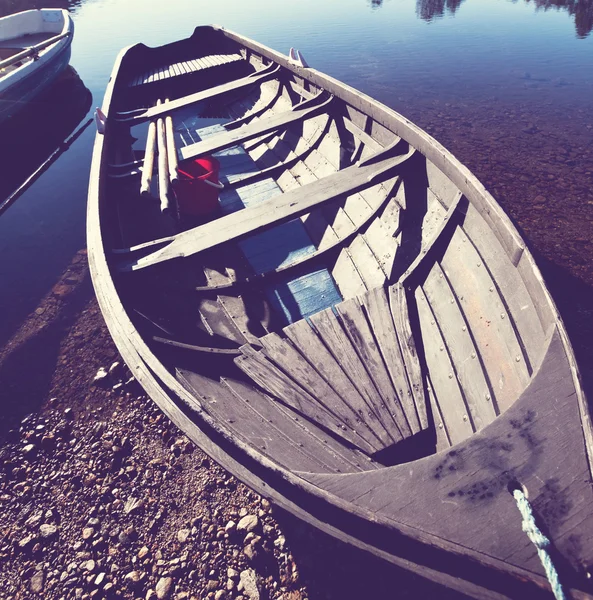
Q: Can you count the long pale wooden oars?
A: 3